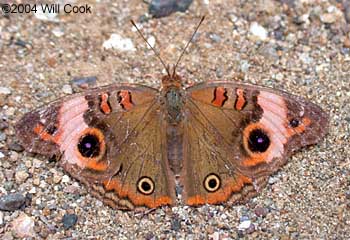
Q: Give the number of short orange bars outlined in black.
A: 4